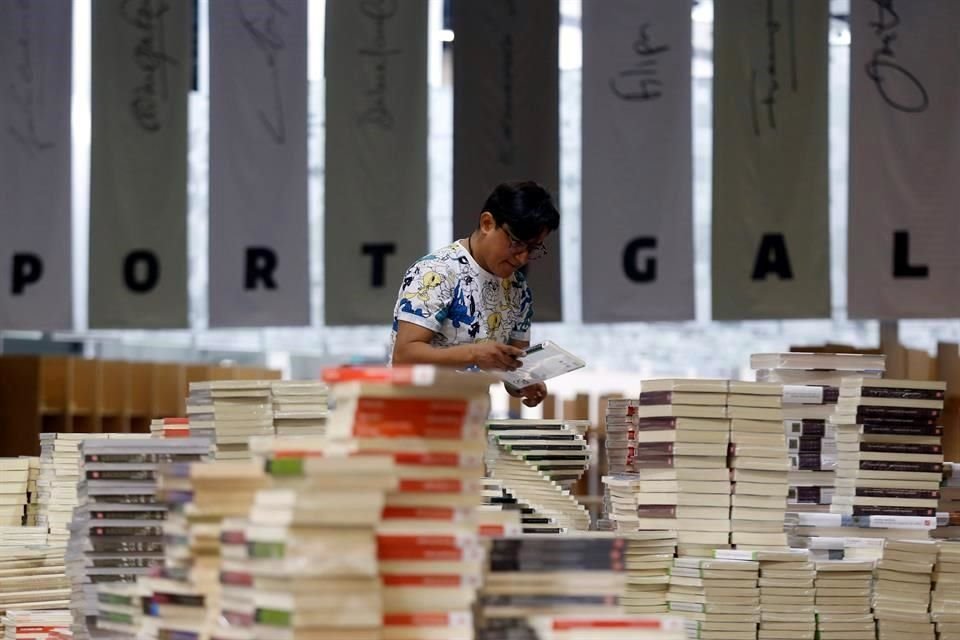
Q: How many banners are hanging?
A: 8